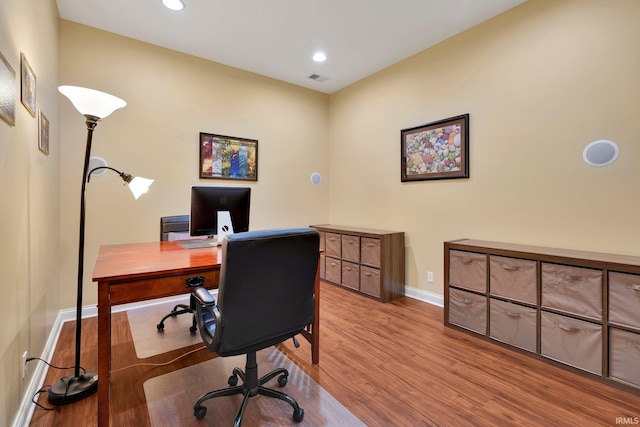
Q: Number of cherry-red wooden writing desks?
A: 1